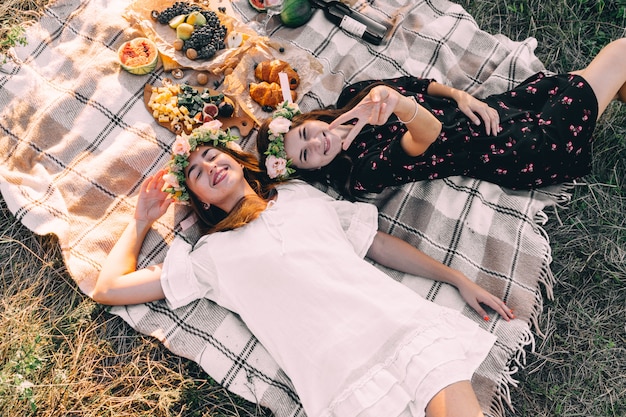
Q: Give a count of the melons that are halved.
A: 2